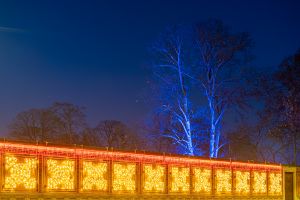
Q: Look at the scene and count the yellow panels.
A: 11